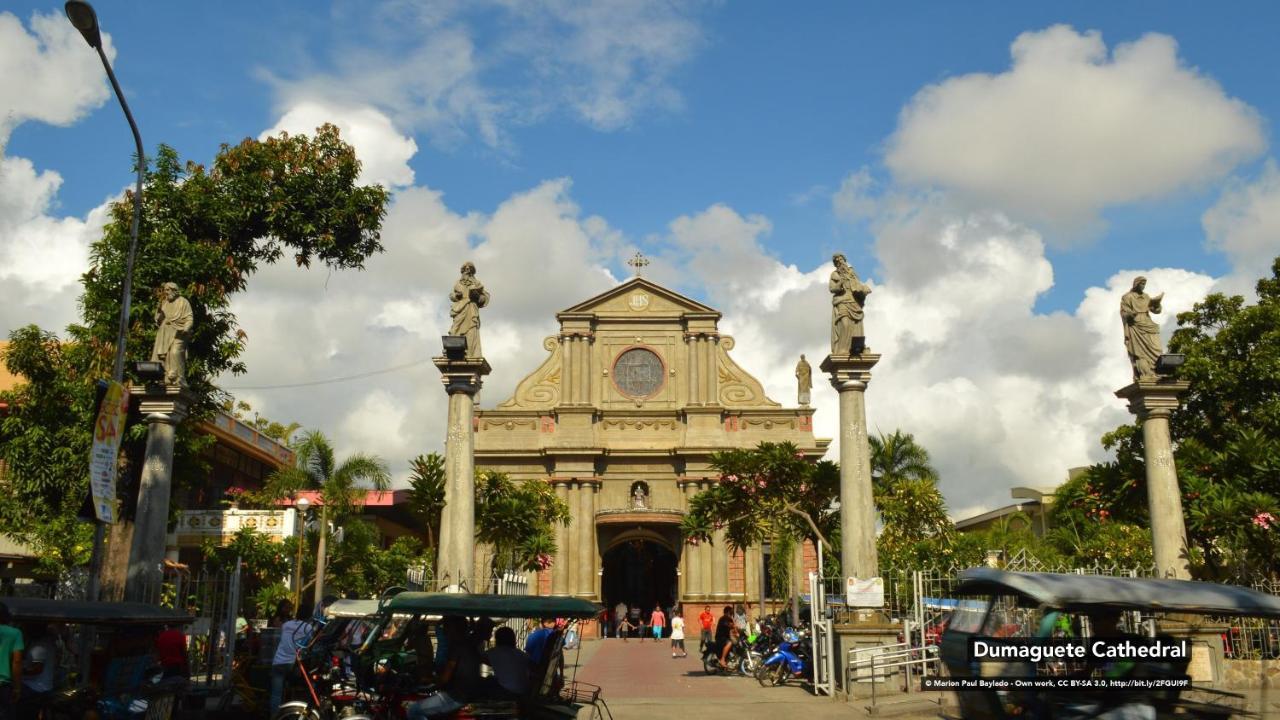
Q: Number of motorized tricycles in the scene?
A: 4